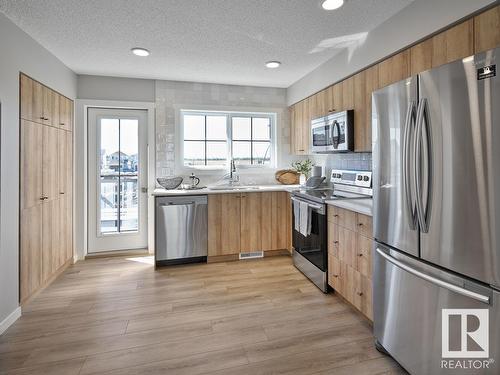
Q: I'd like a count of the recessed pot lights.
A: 3